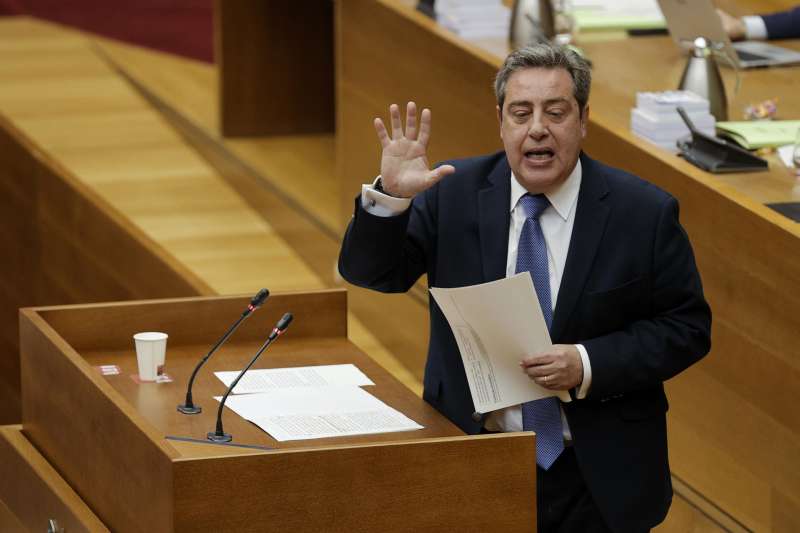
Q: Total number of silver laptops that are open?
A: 1